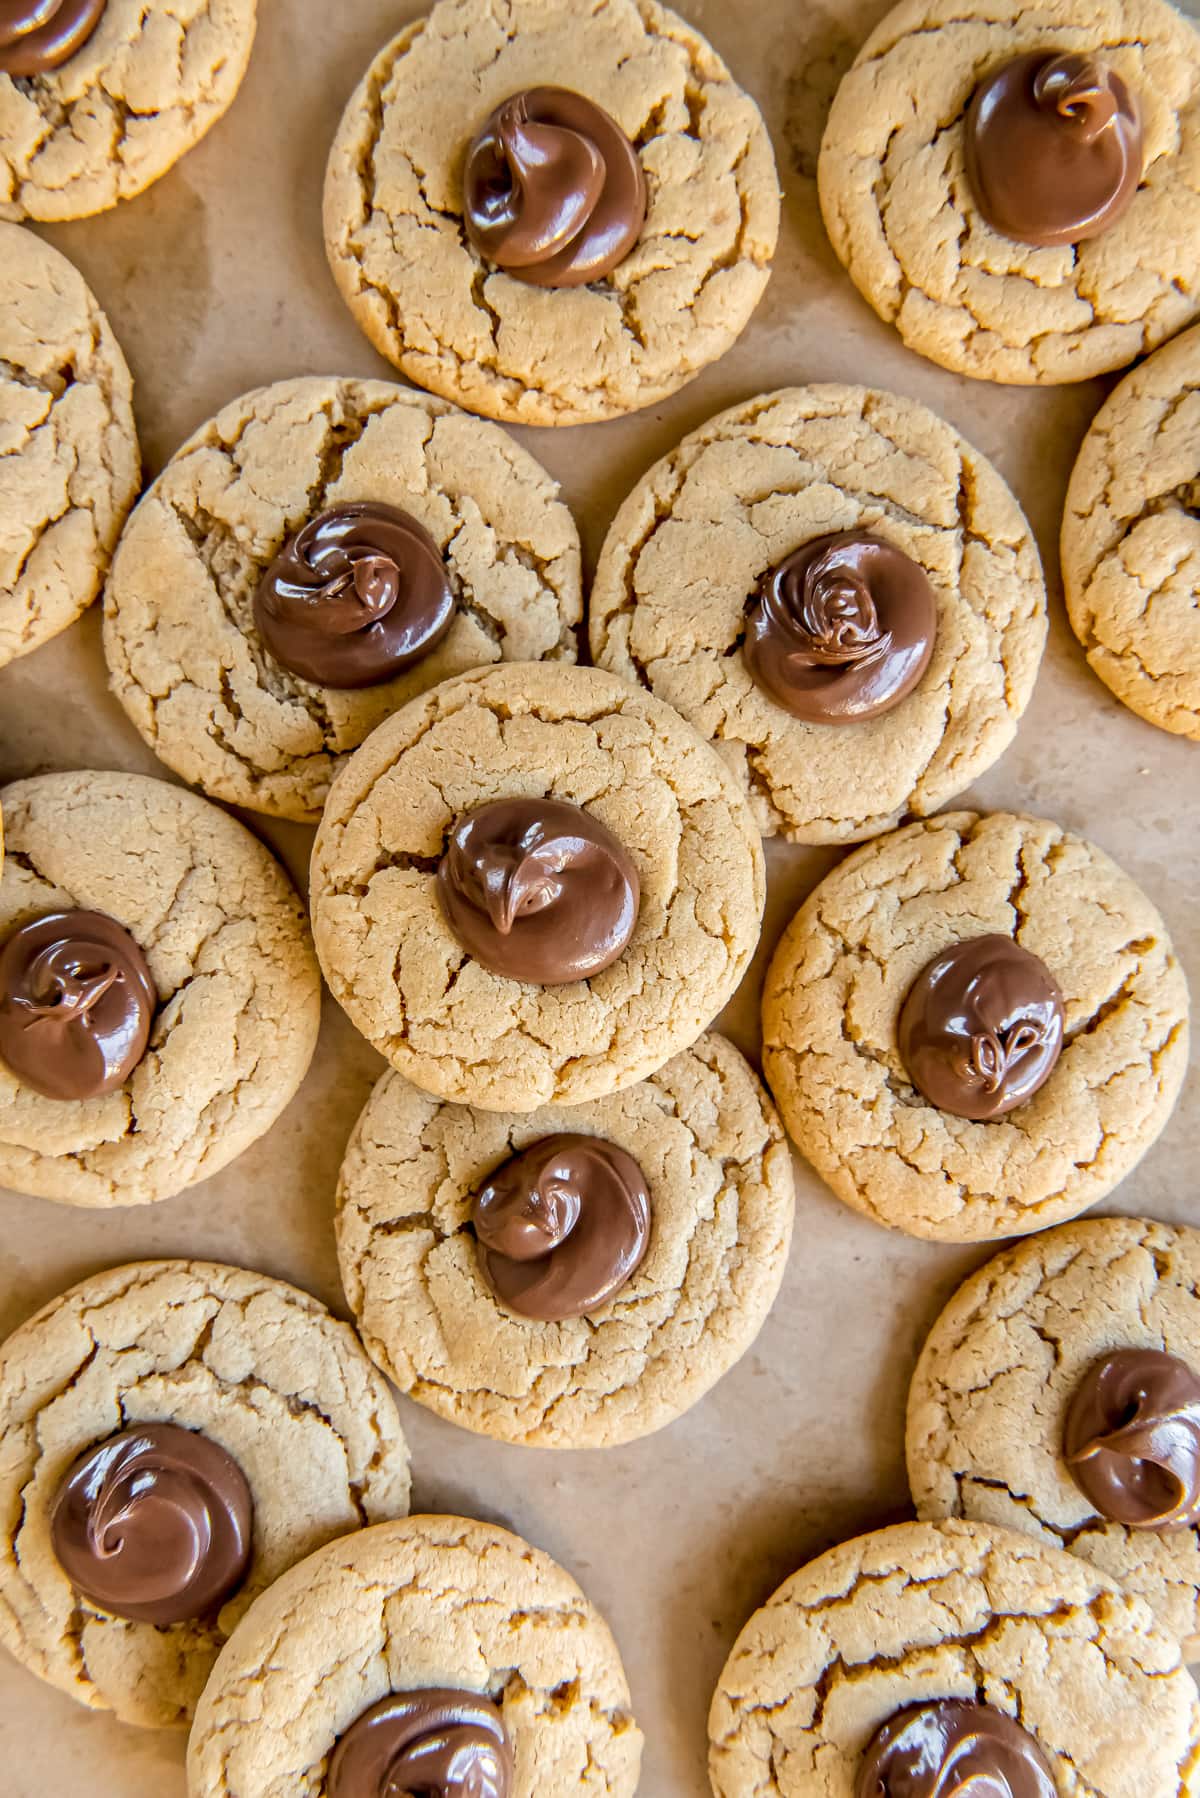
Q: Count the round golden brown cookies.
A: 15